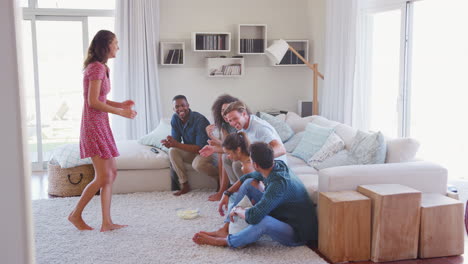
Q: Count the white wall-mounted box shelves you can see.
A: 5